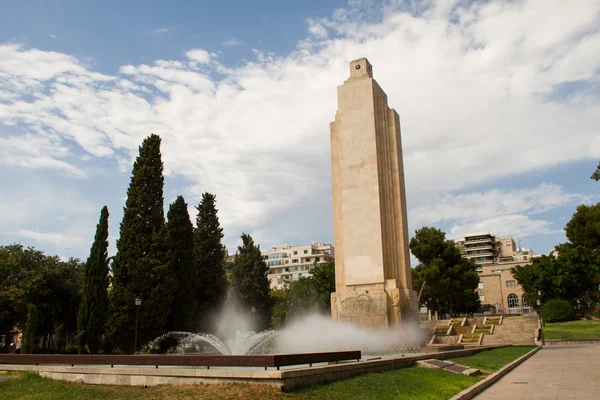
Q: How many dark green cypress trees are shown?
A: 5